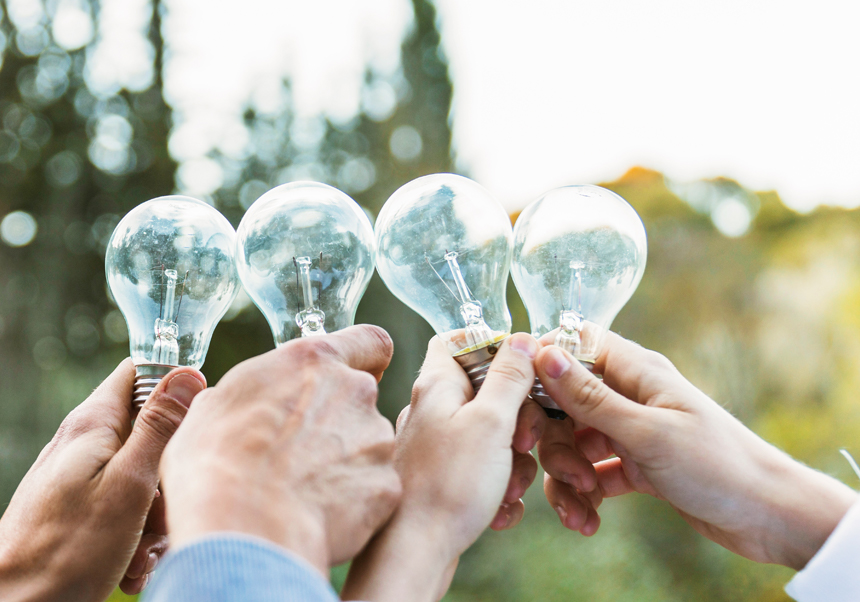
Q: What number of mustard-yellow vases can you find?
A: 0